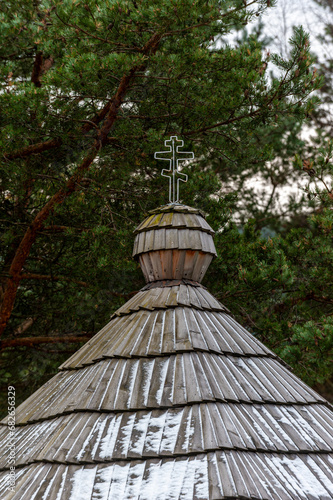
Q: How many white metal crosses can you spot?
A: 1